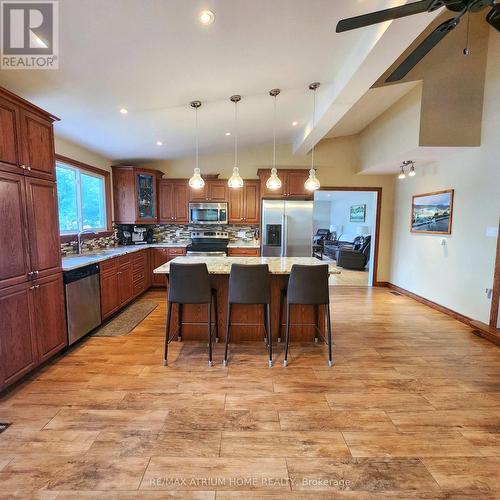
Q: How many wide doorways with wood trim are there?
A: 1